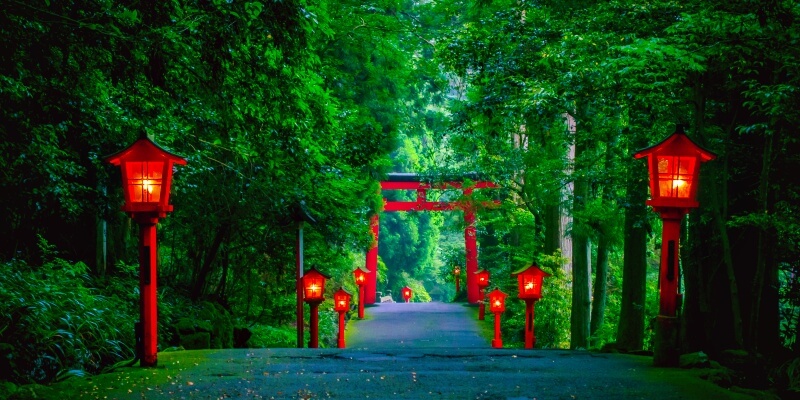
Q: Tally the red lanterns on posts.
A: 10